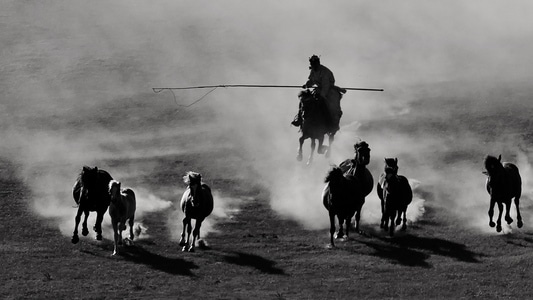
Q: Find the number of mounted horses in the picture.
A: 1